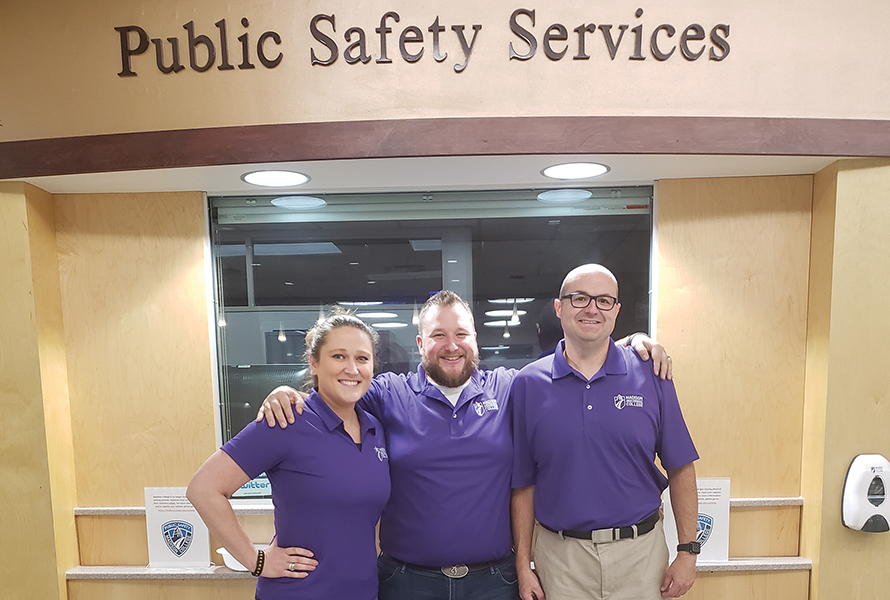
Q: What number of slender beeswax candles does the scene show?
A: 0